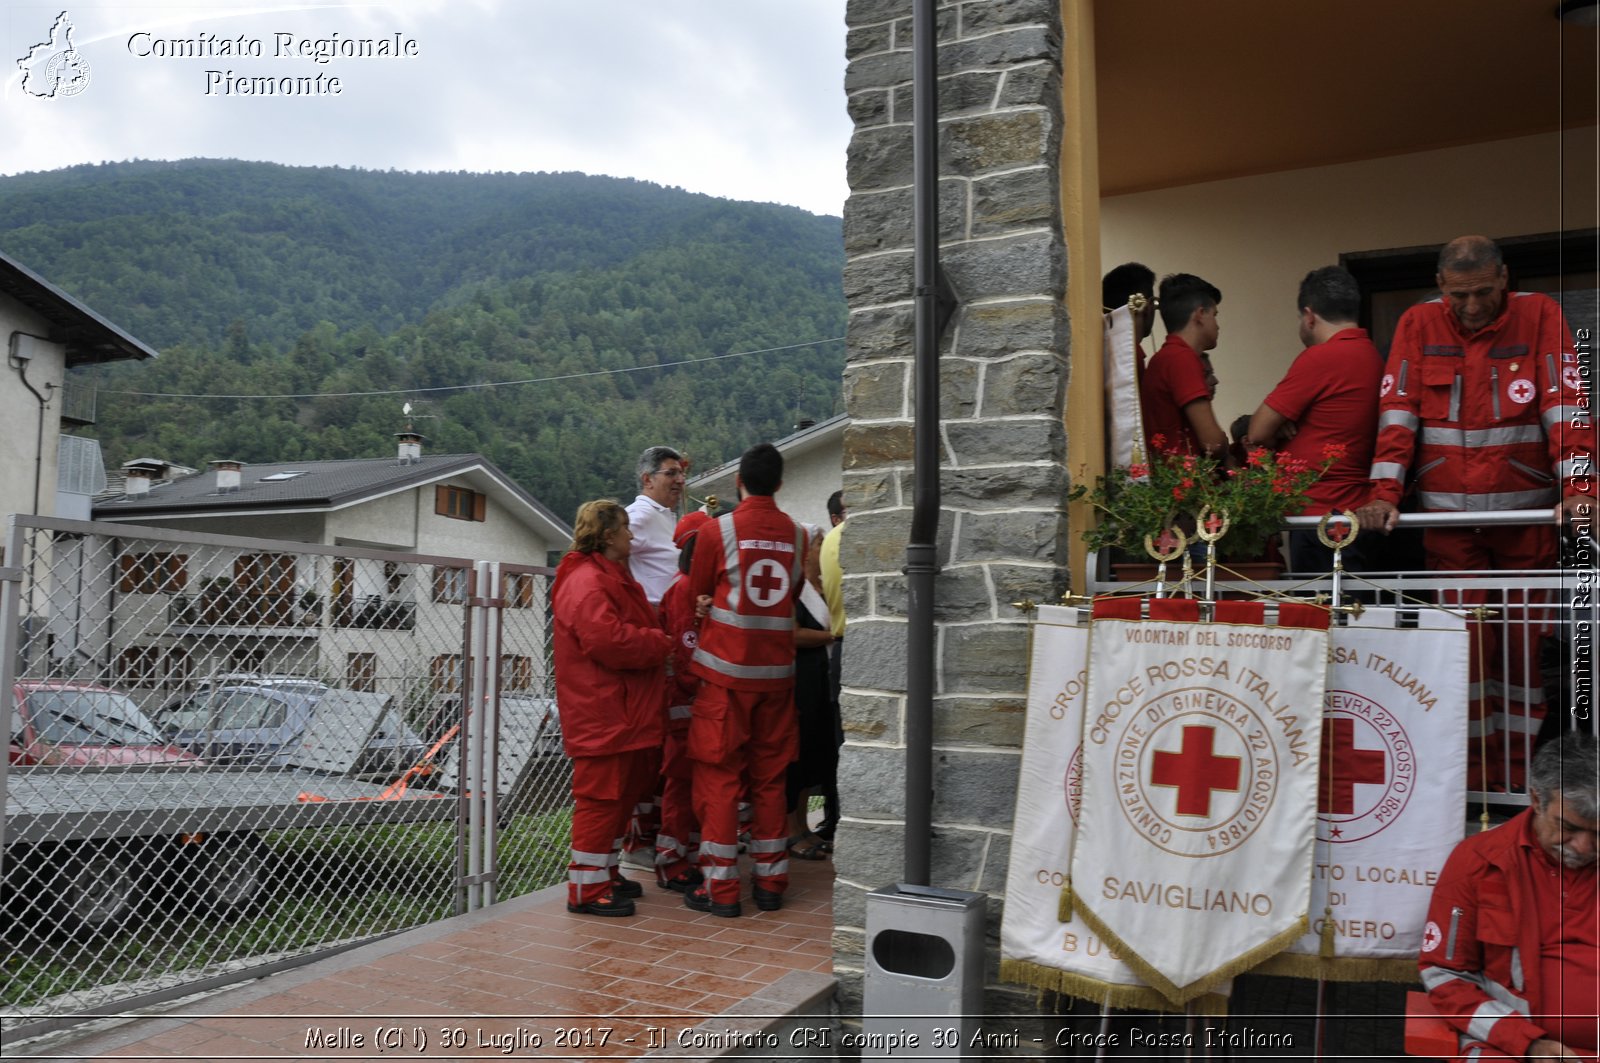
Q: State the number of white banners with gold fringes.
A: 3